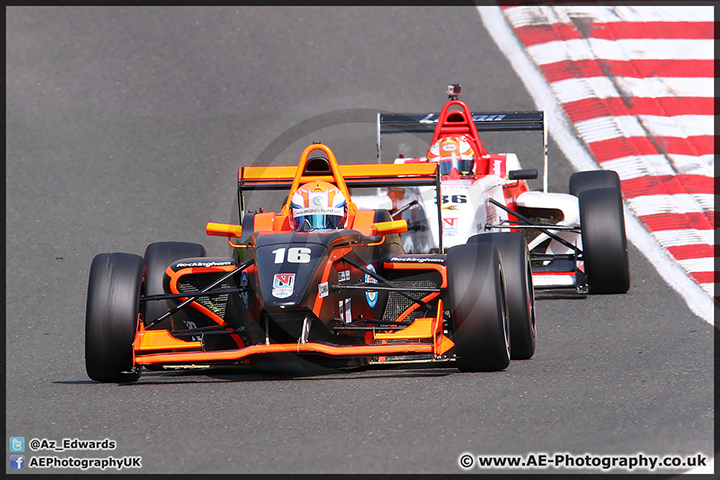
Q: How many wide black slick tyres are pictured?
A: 6